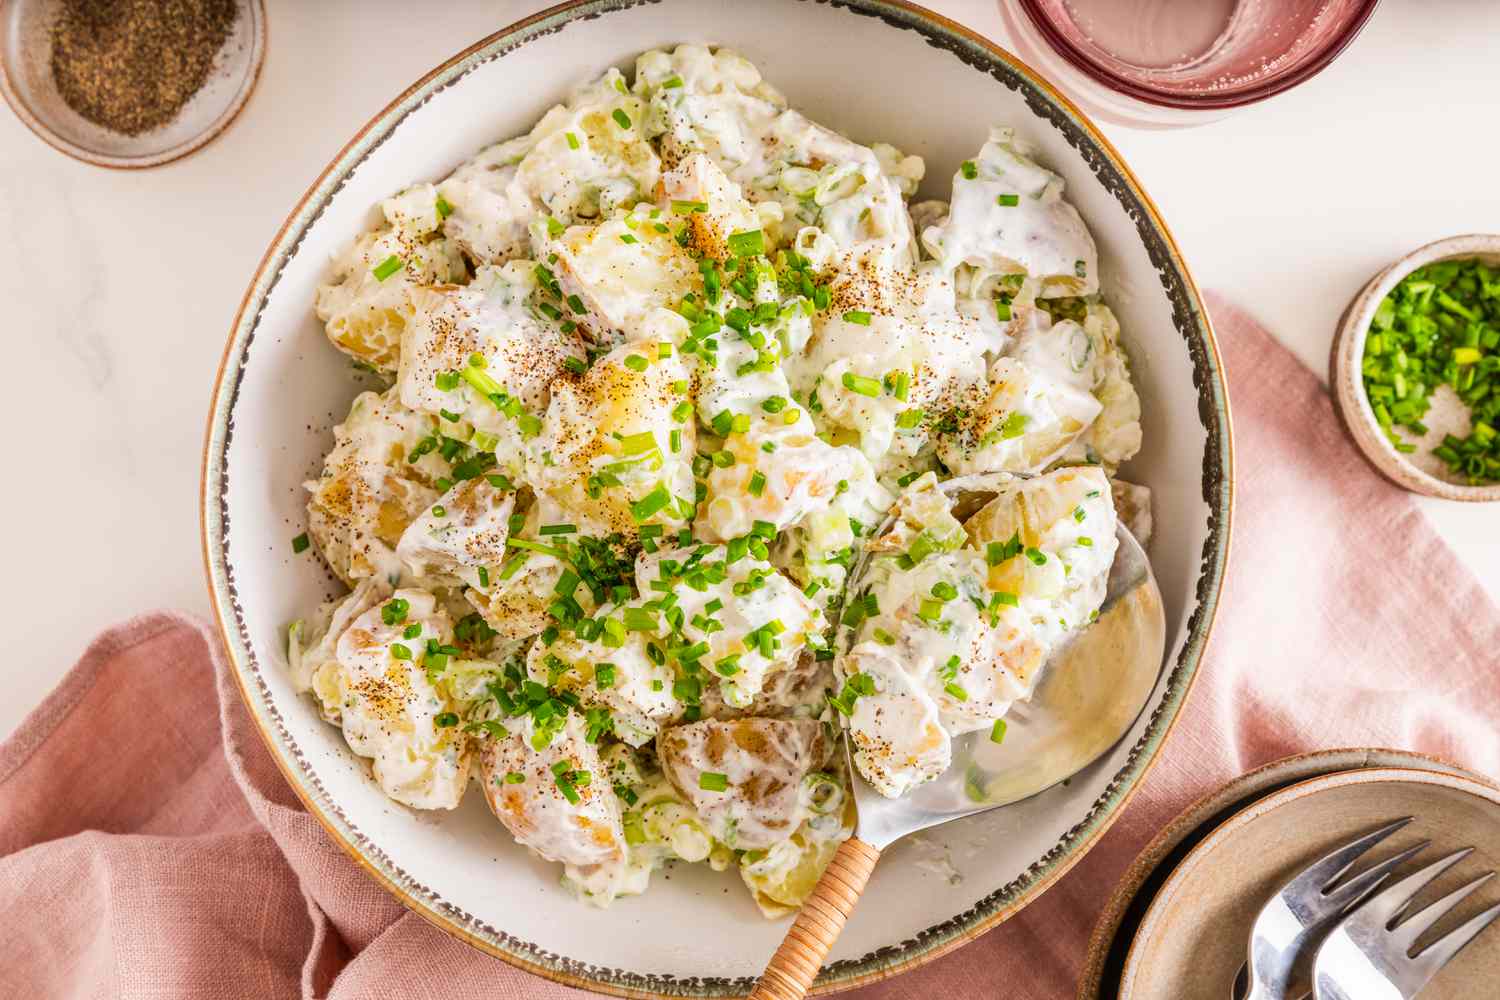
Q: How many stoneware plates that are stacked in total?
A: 2